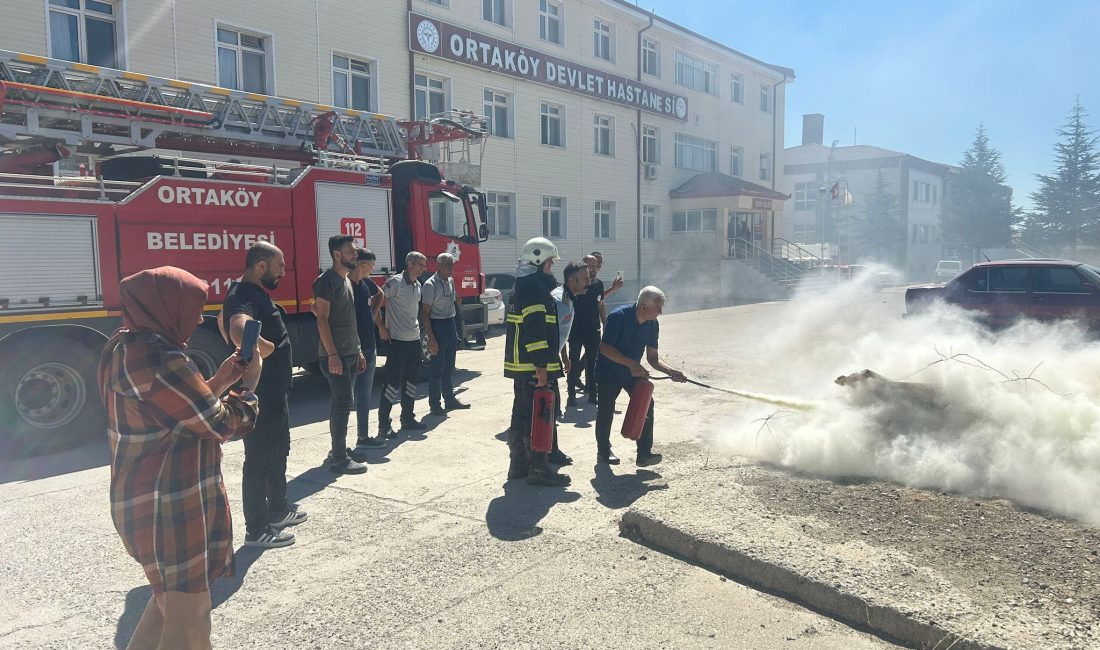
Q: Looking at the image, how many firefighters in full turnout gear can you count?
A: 1